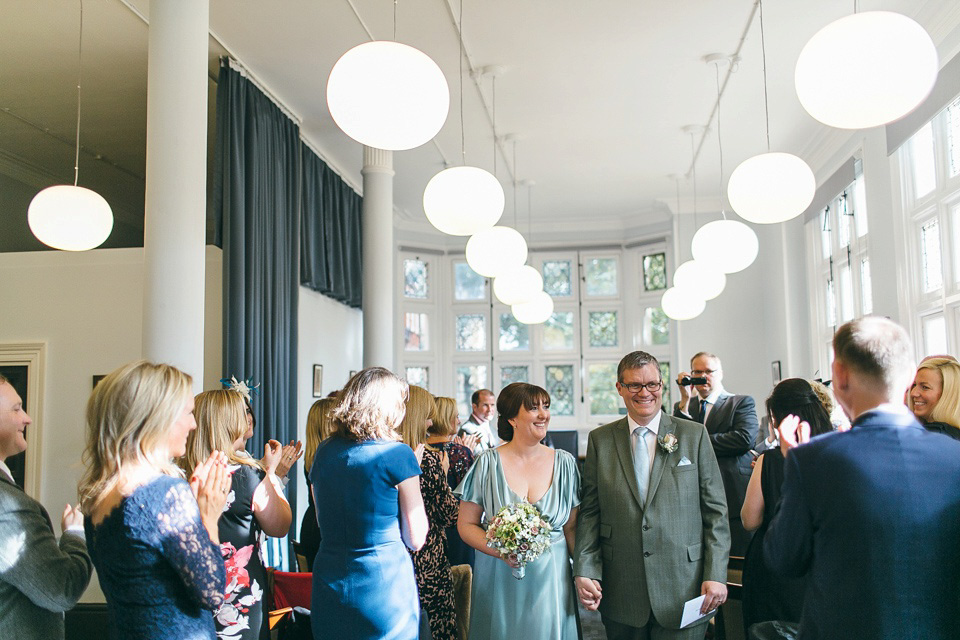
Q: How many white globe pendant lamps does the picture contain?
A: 11